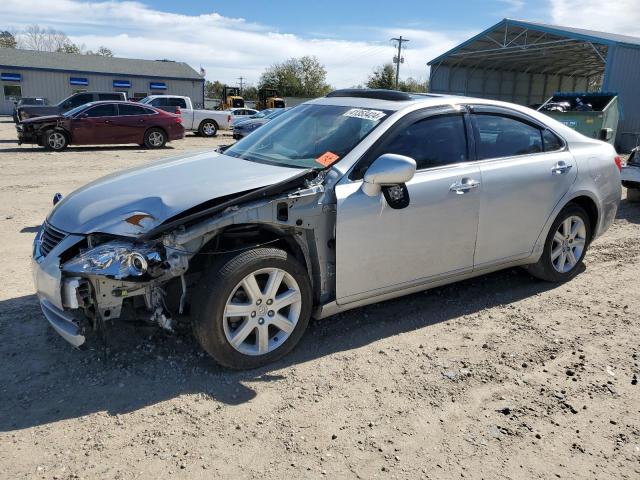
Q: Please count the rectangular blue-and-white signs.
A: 4